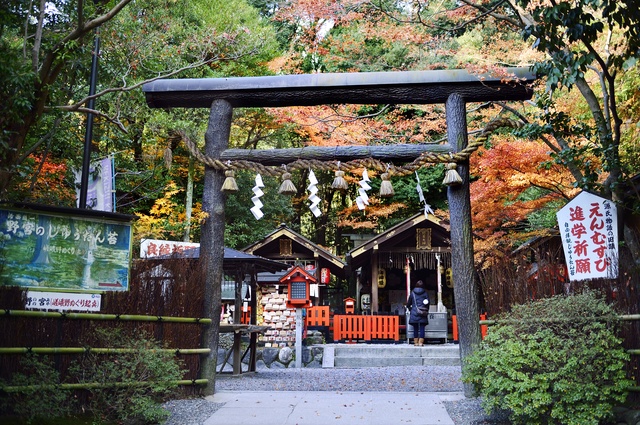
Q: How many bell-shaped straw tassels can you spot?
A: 5